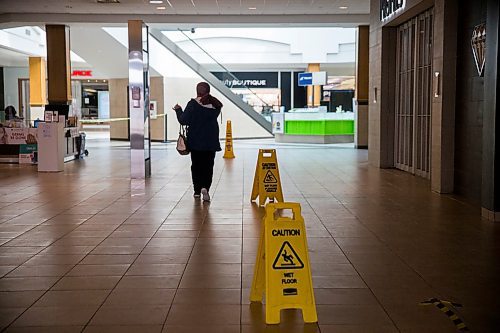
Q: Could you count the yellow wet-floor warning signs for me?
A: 3